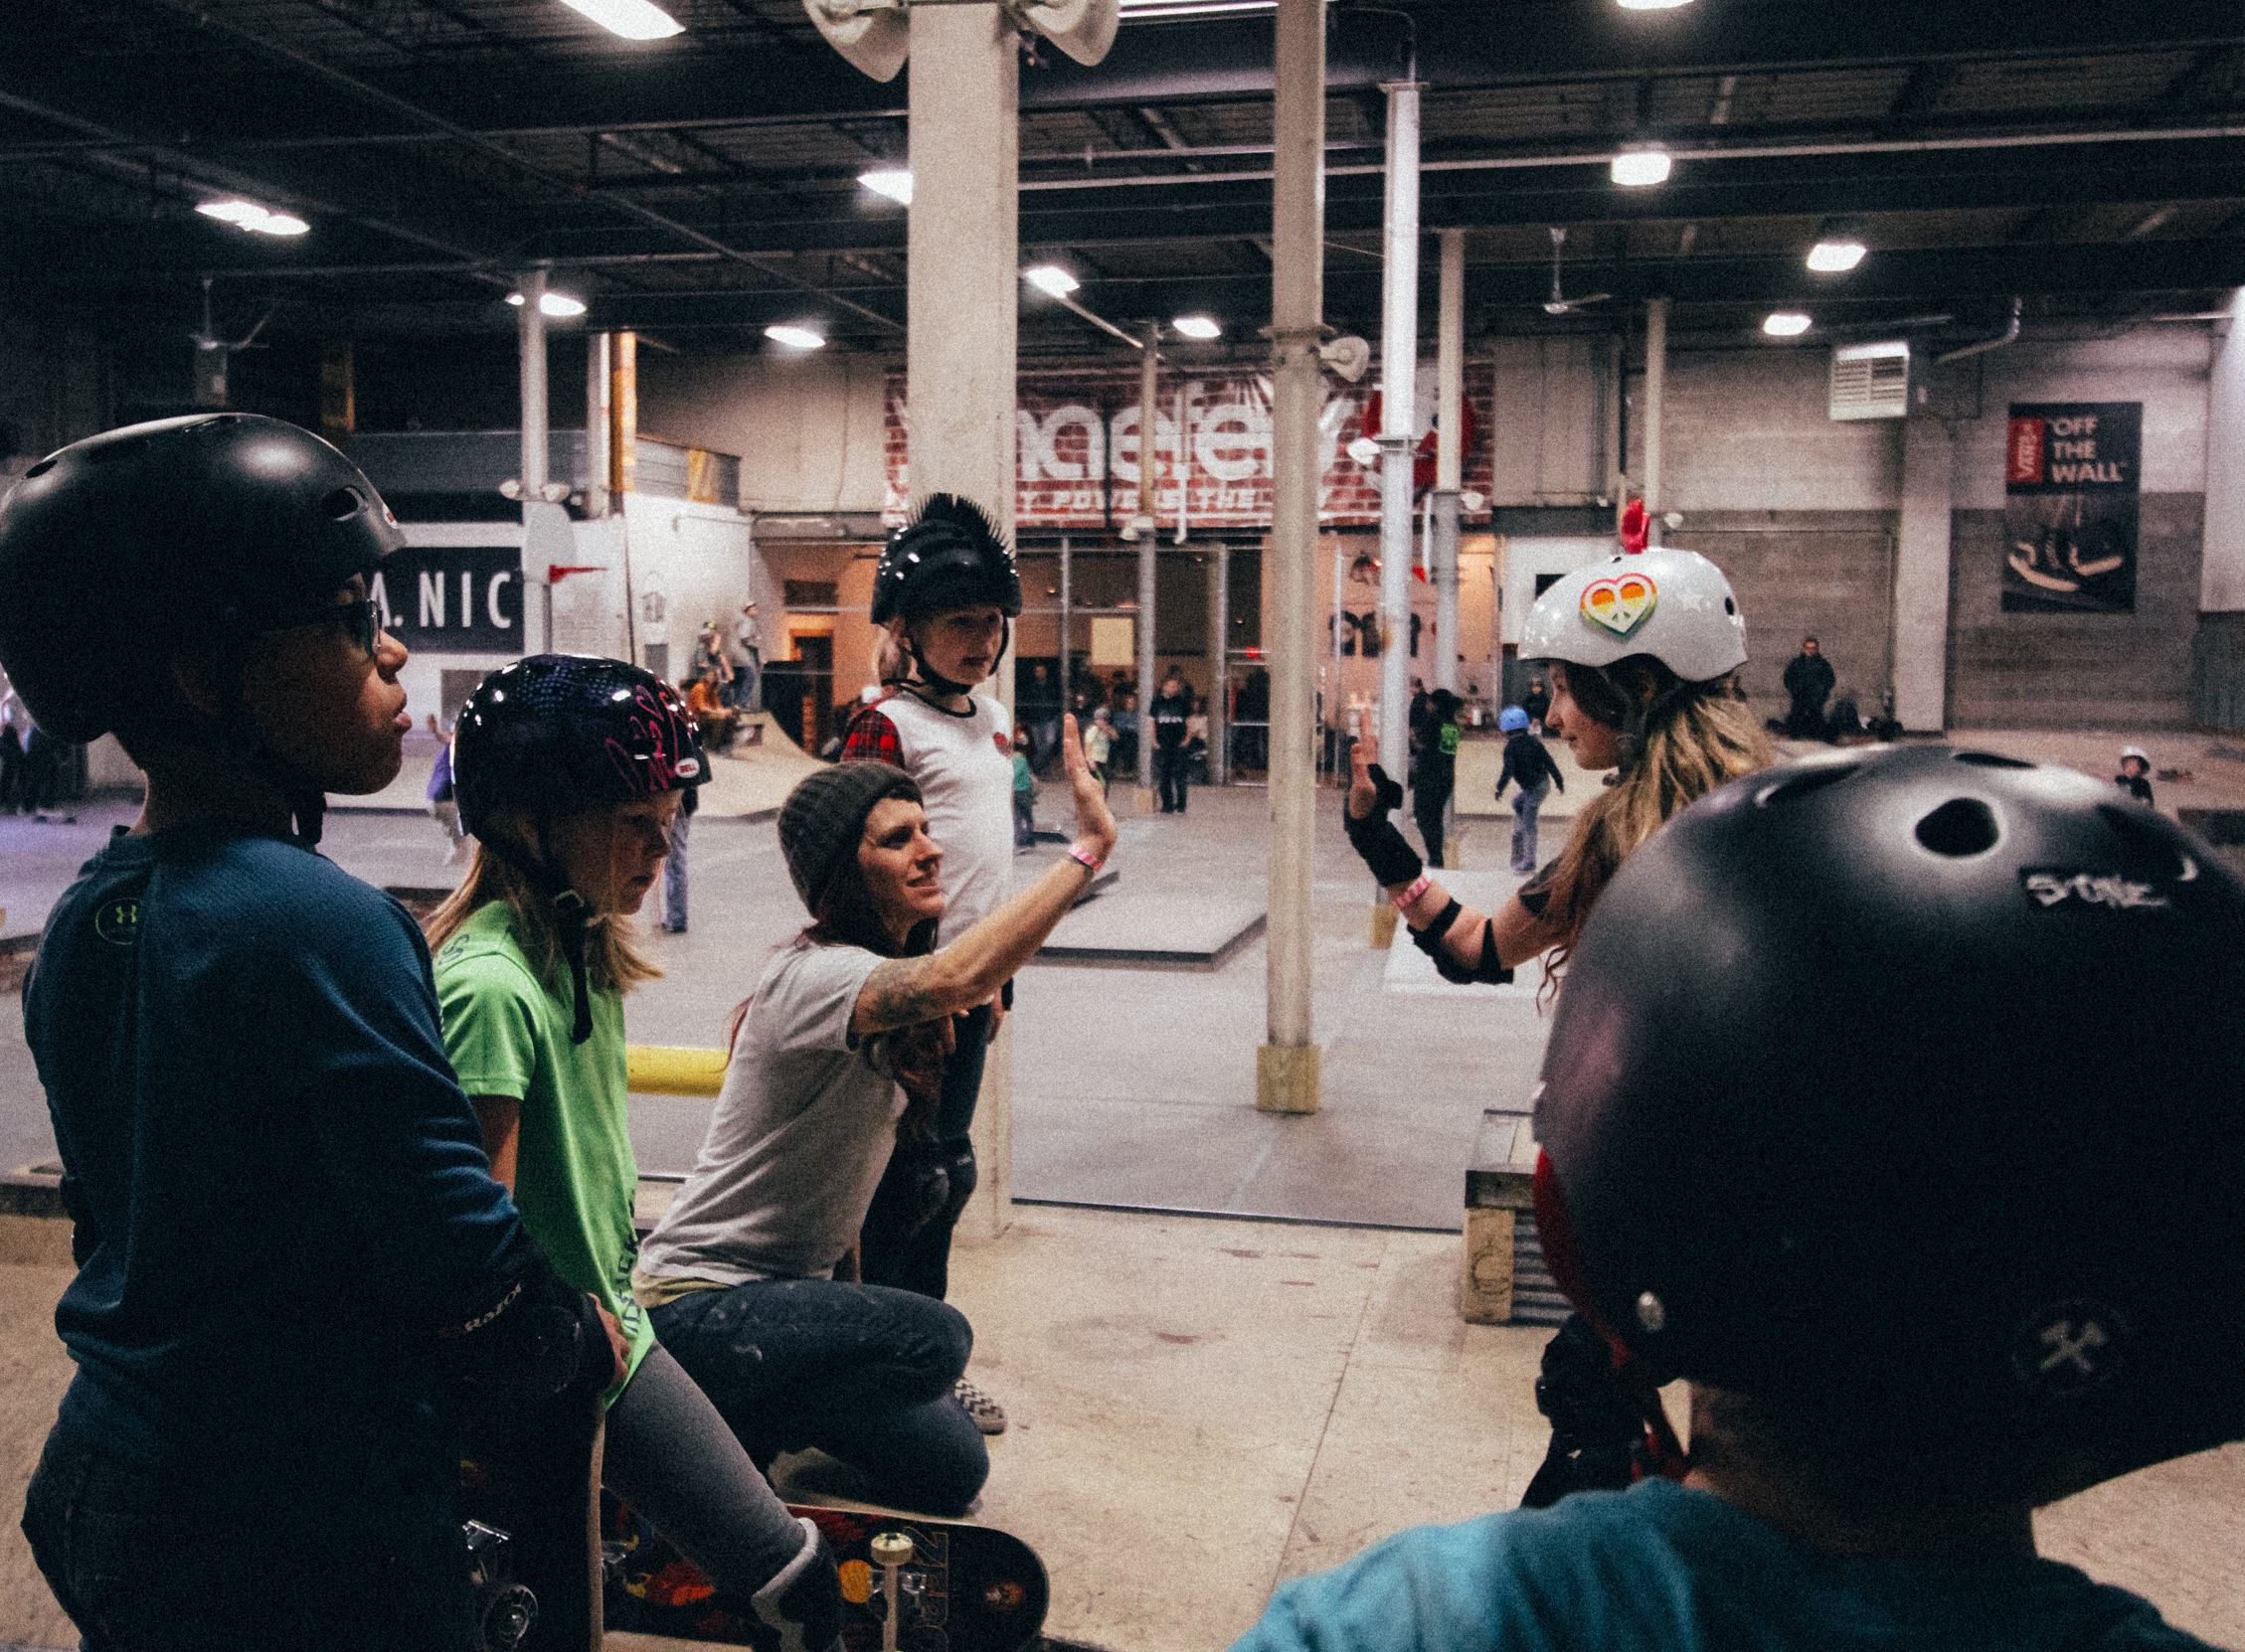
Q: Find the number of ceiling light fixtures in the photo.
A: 12